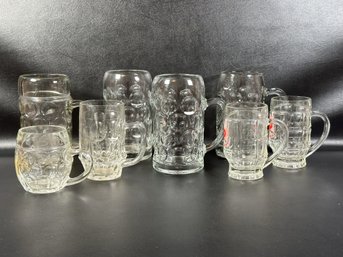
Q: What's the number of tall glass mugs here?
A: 4